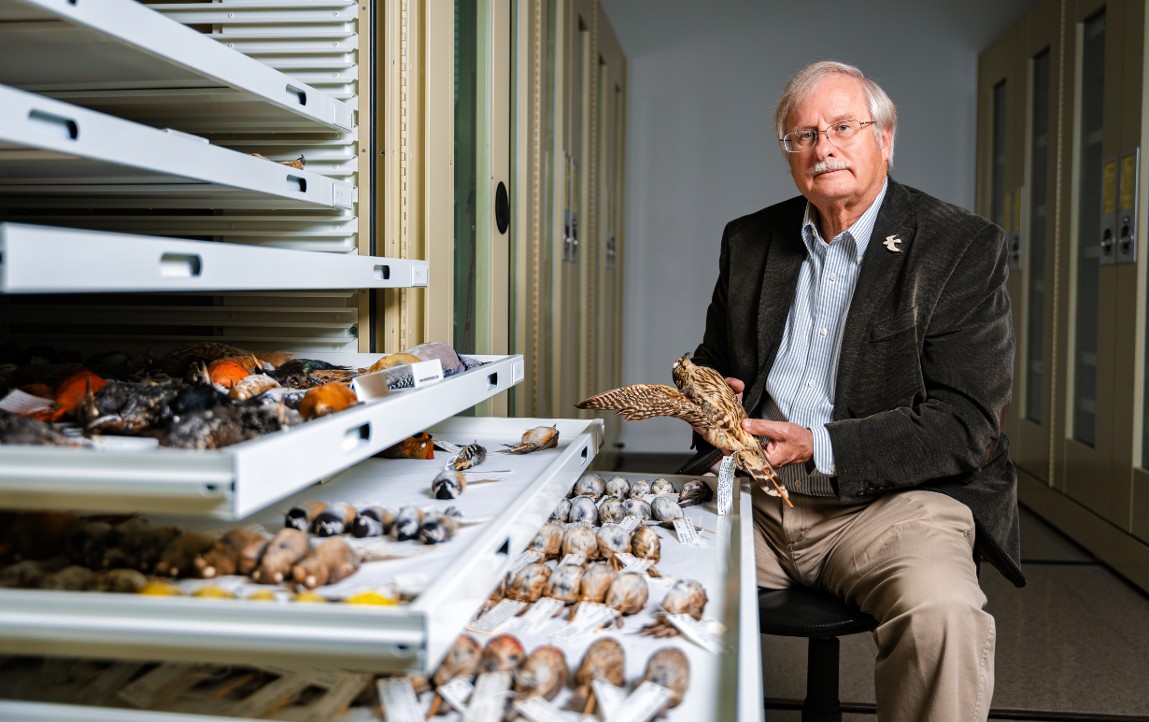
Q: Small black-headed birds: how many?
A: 6